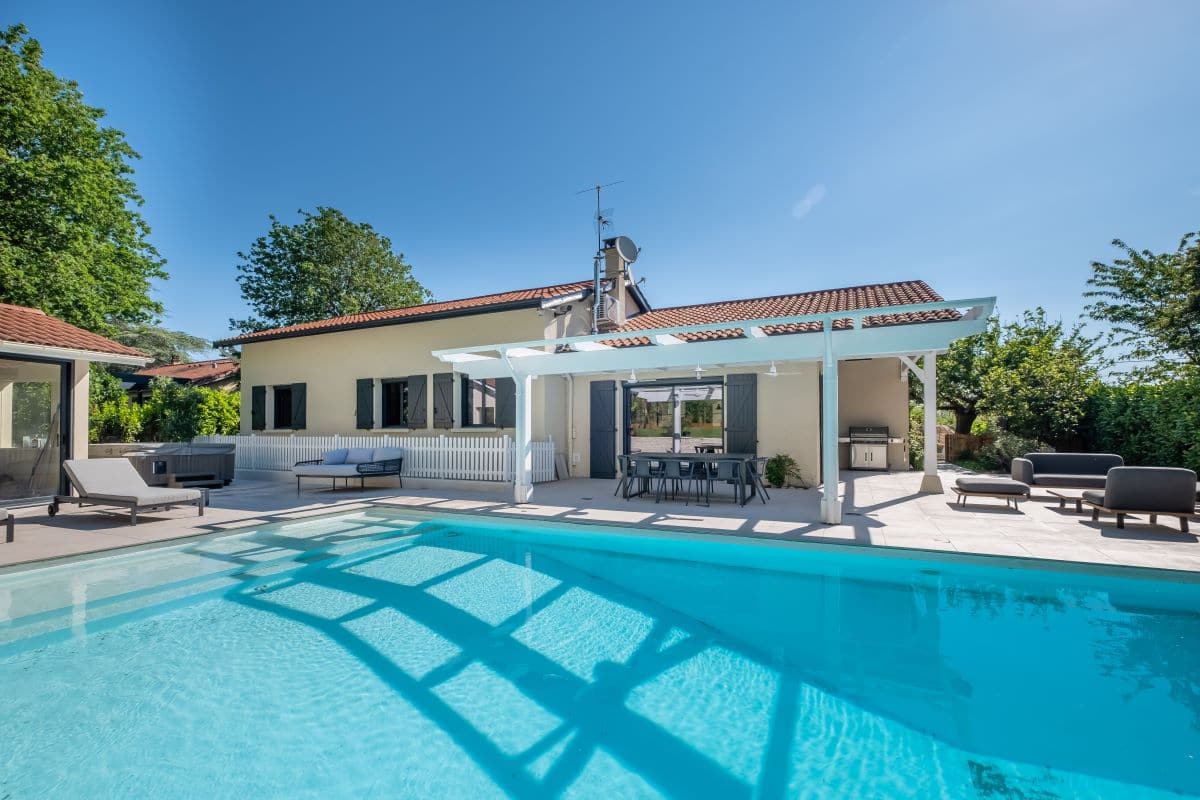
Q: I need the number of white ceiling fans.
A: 2